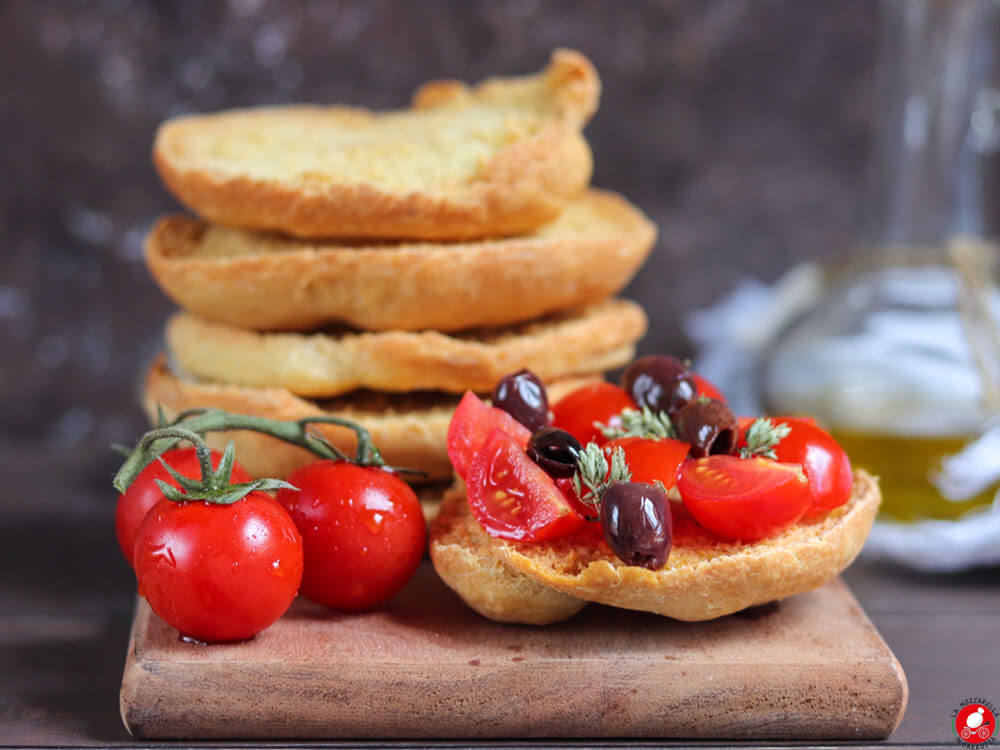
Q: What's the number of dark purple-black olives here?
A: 5